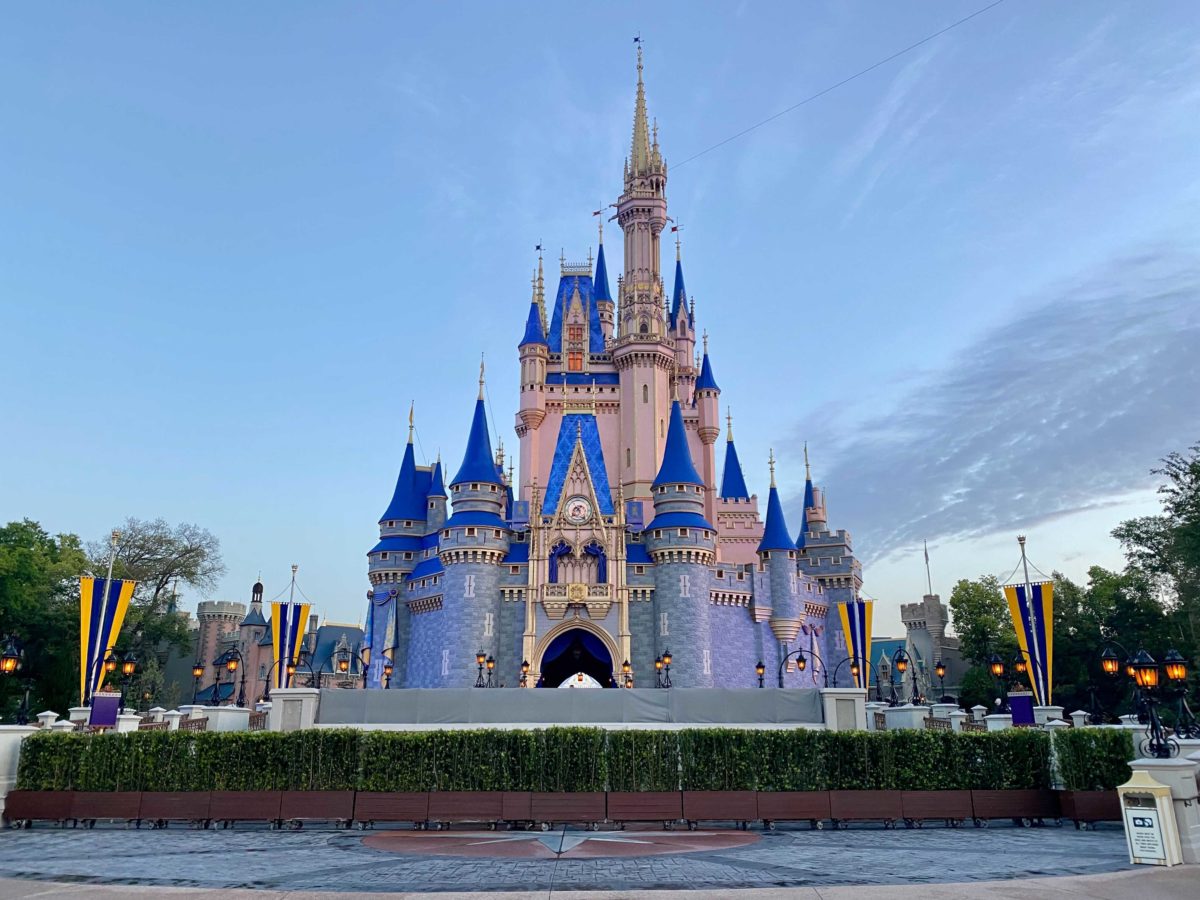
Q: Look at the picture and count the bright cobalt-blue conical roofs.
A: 11